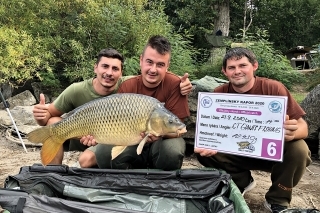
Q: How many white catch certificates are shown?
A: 1